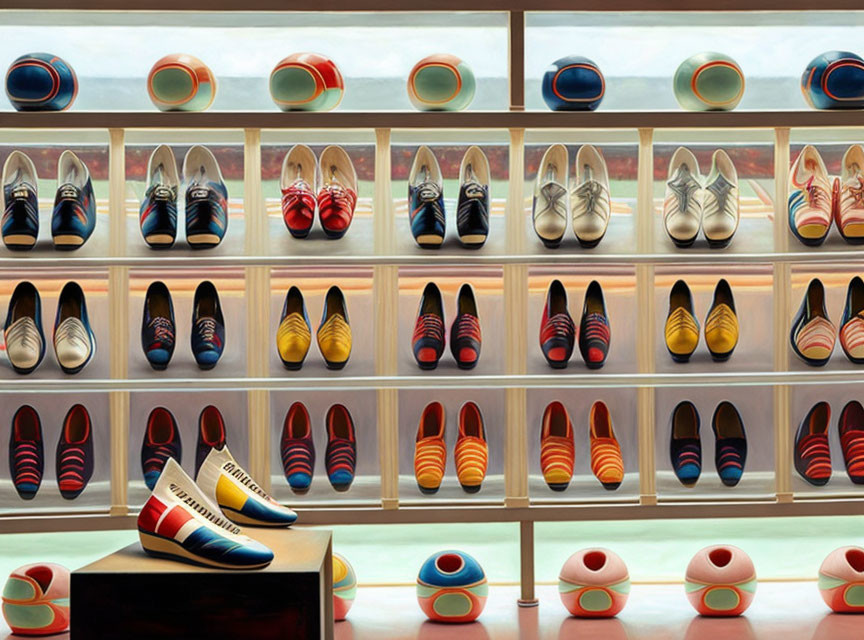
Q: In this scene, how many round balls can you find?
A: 13